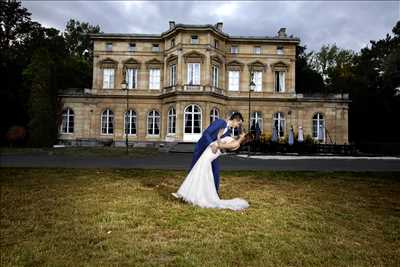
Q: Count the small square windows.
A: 9